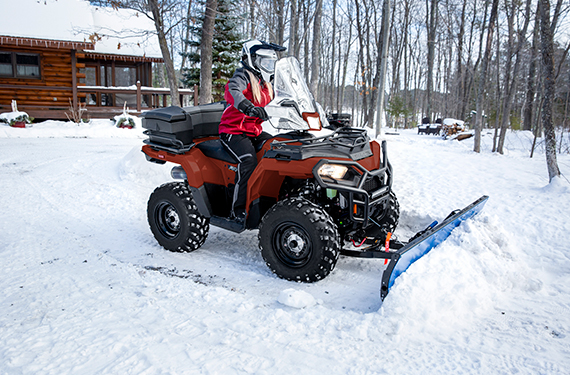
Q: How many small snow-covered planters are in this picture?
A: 2